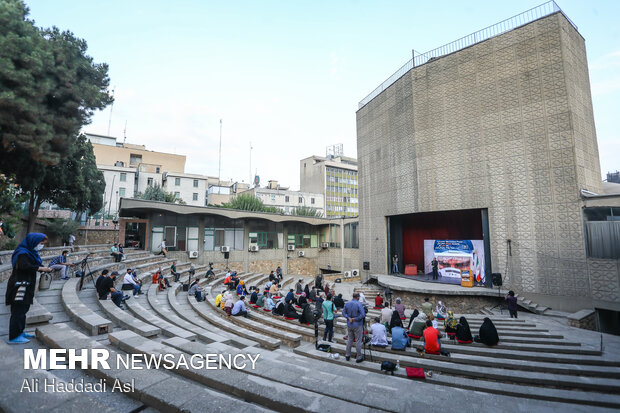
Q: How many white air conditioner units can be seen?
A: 8